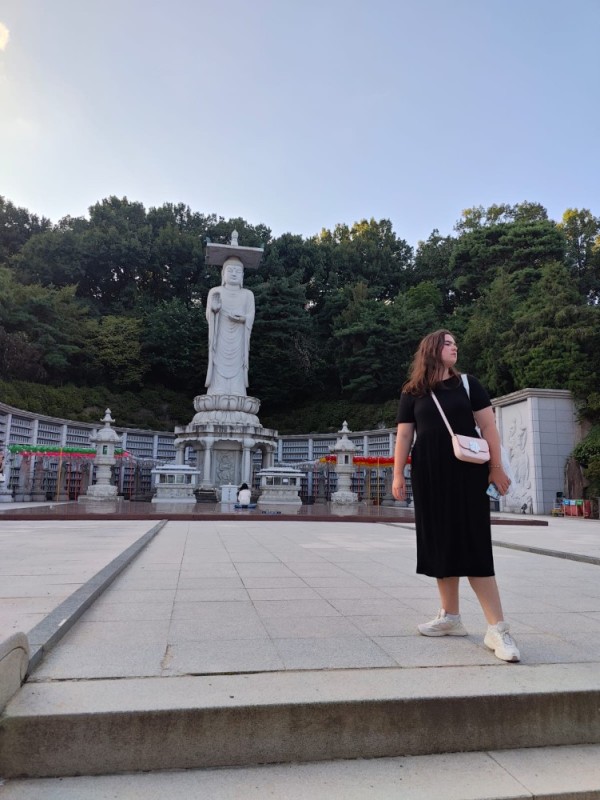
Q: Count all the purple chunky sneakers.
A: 0